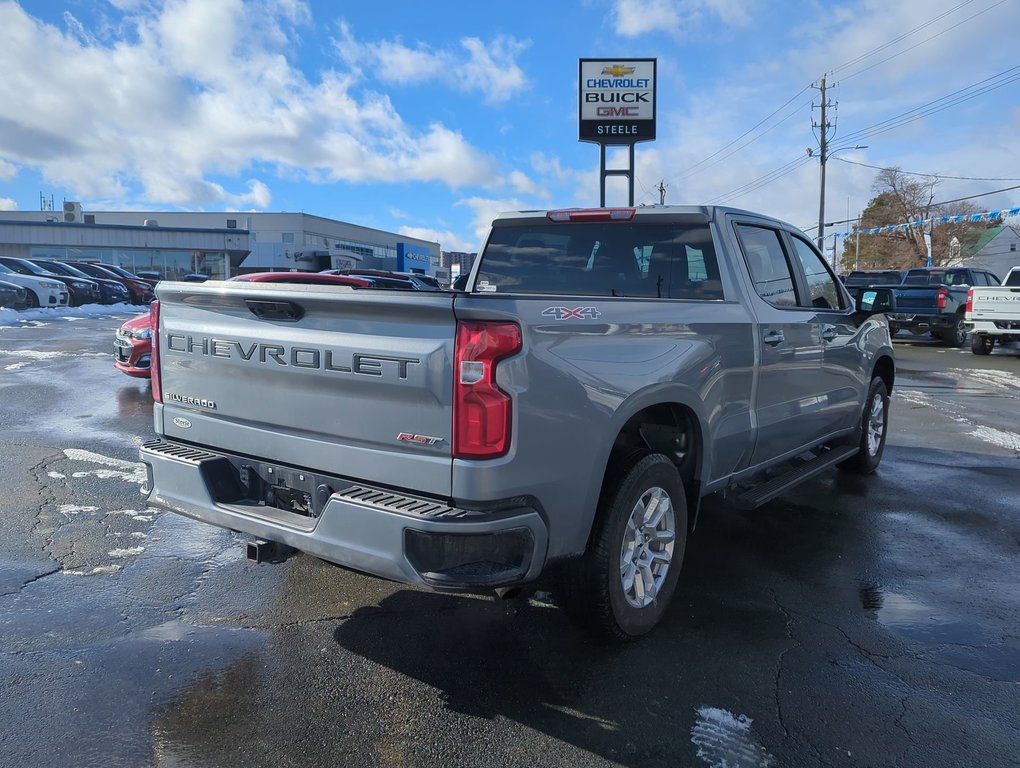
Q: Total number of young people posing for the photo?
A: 0